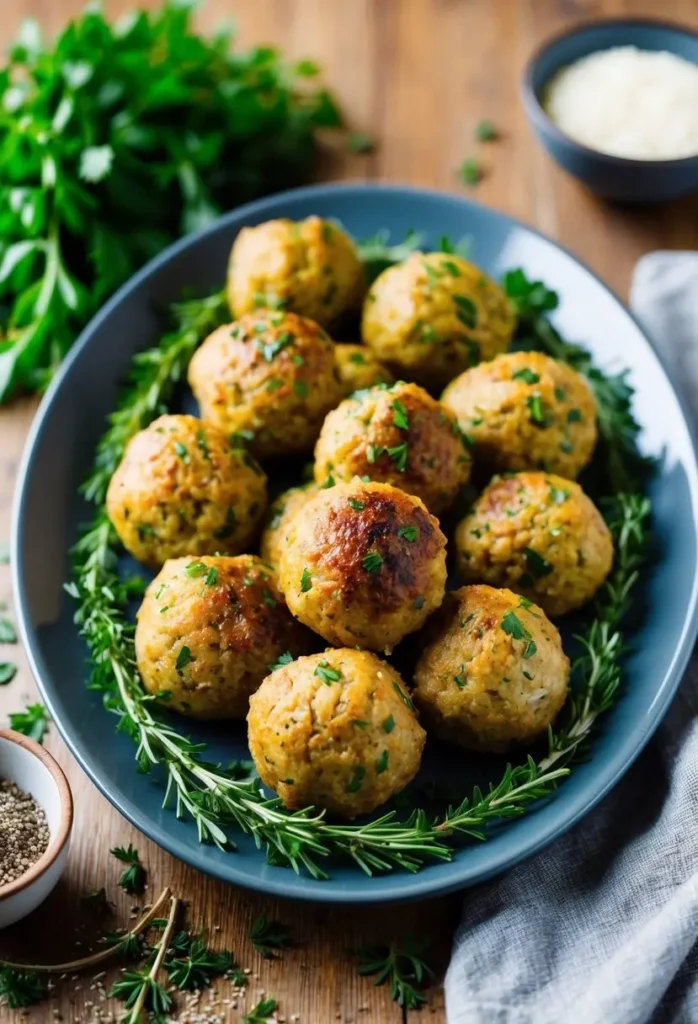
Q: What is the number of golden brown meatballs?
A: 13